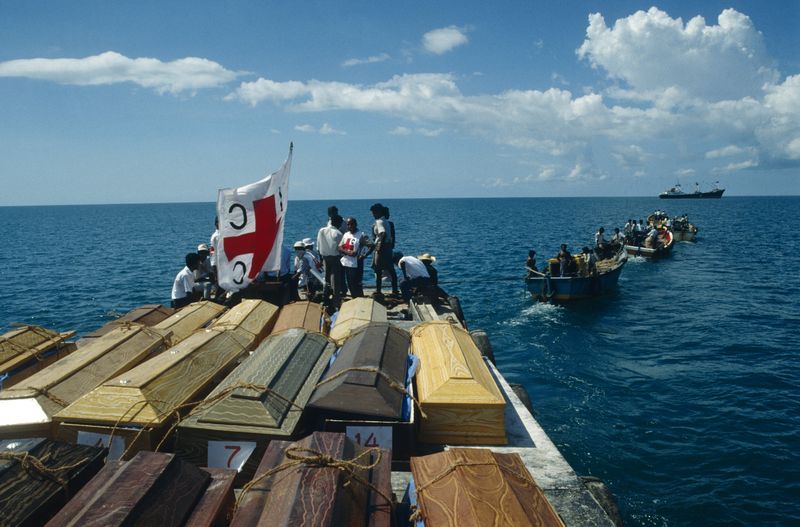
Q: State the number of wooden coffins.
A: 15